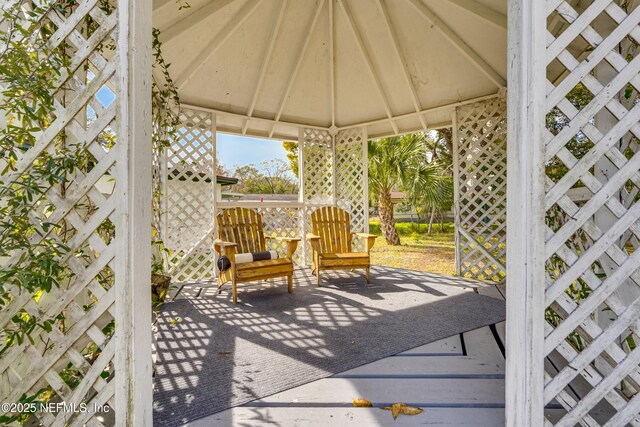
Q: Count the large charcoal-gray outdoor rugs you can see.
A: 1